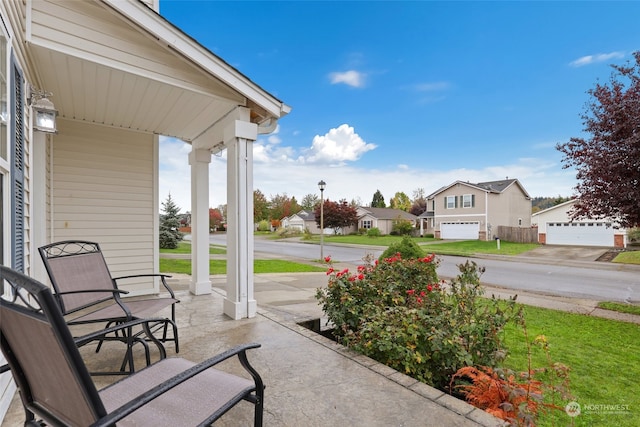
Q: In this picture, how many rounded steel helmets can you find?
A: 0